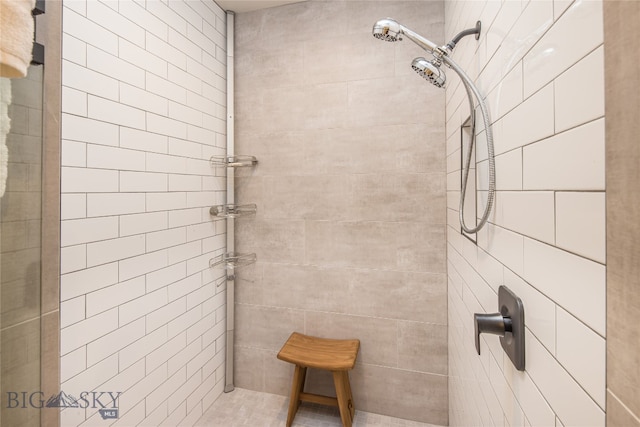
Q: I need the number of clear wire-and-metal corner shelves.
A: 3